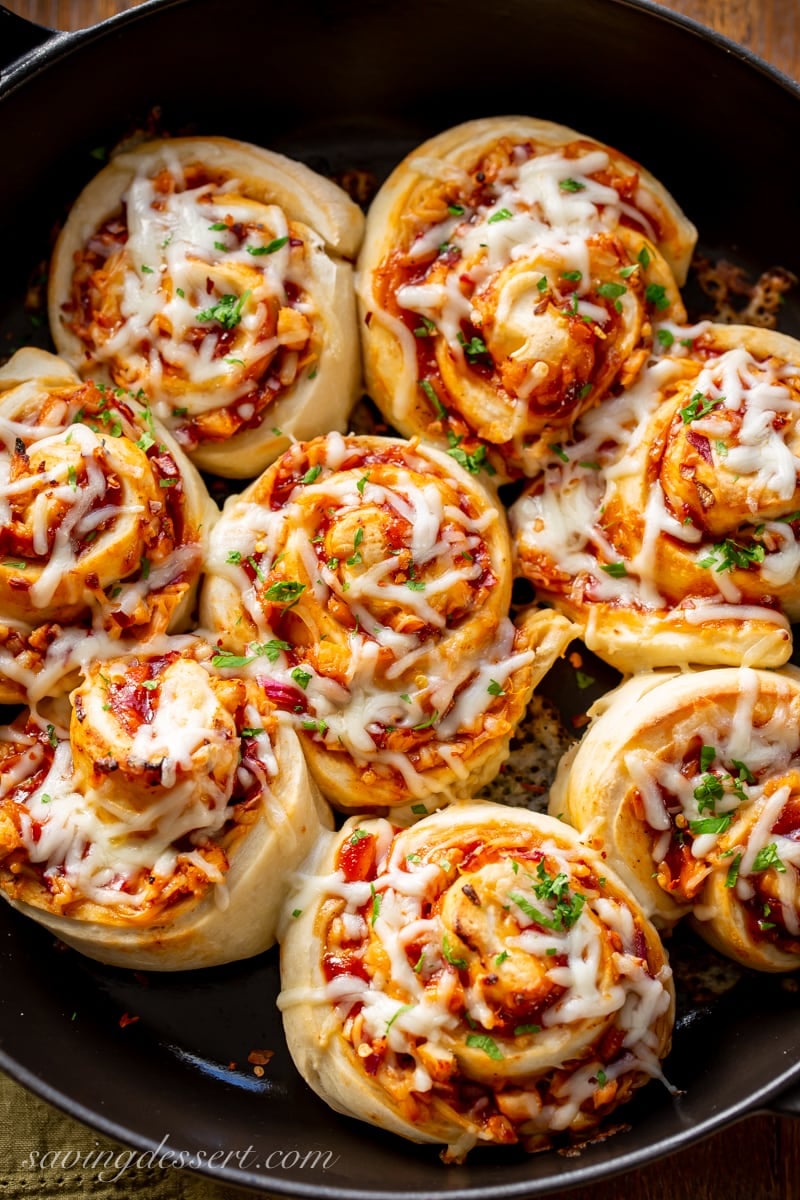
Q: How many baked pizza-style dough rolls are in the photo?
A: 8